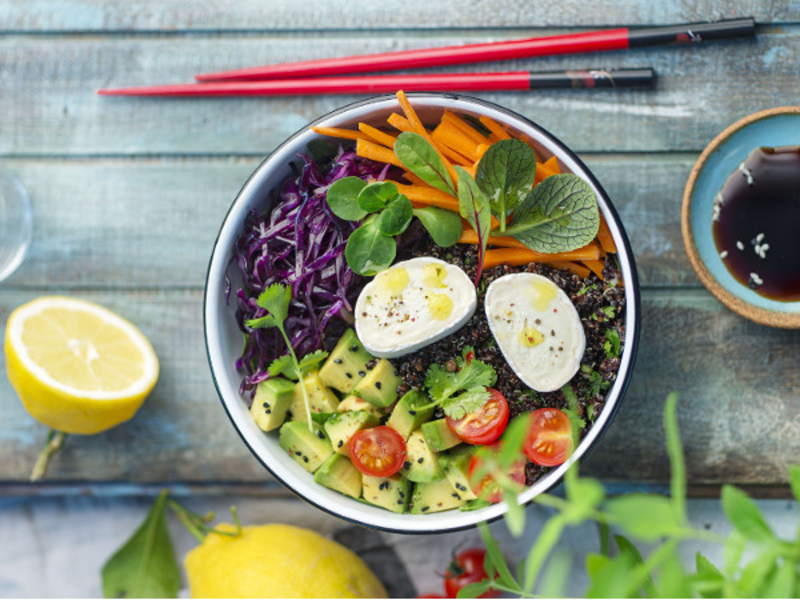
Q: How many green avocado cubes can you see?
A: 14